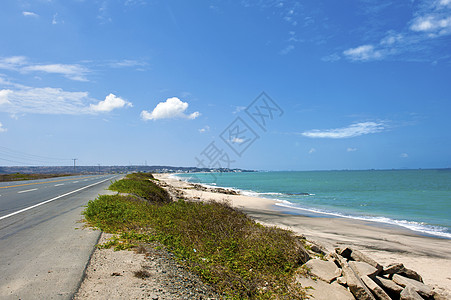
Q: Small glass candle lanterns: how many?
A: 0